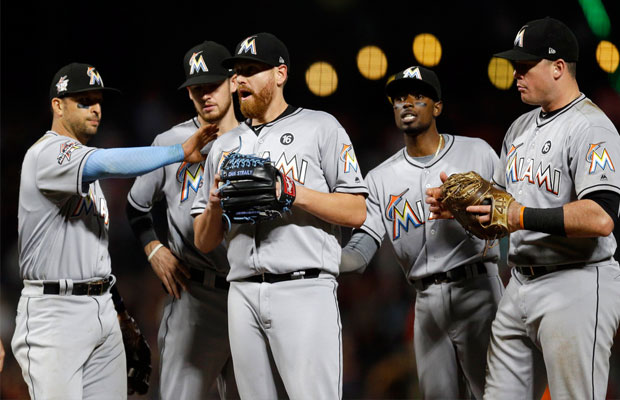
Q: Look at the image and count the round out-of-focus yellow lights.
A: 5